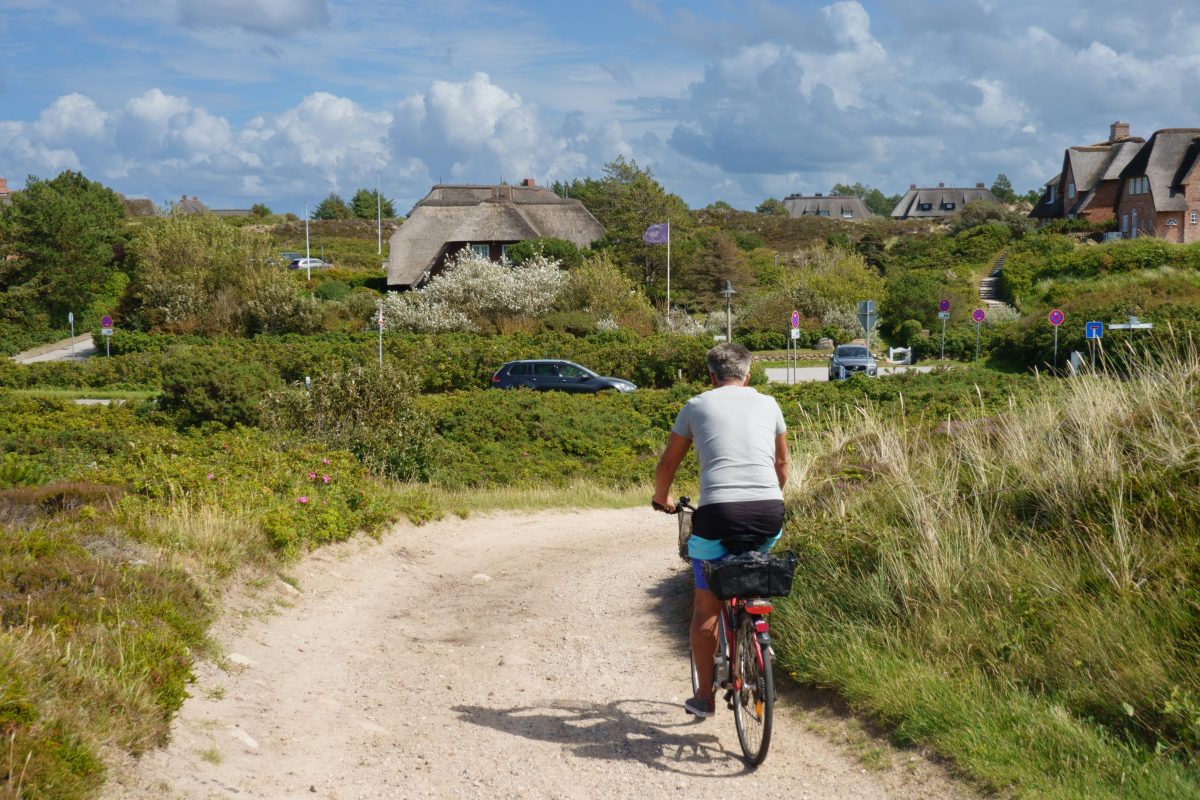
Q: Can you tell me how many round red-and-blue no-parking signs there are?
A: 5